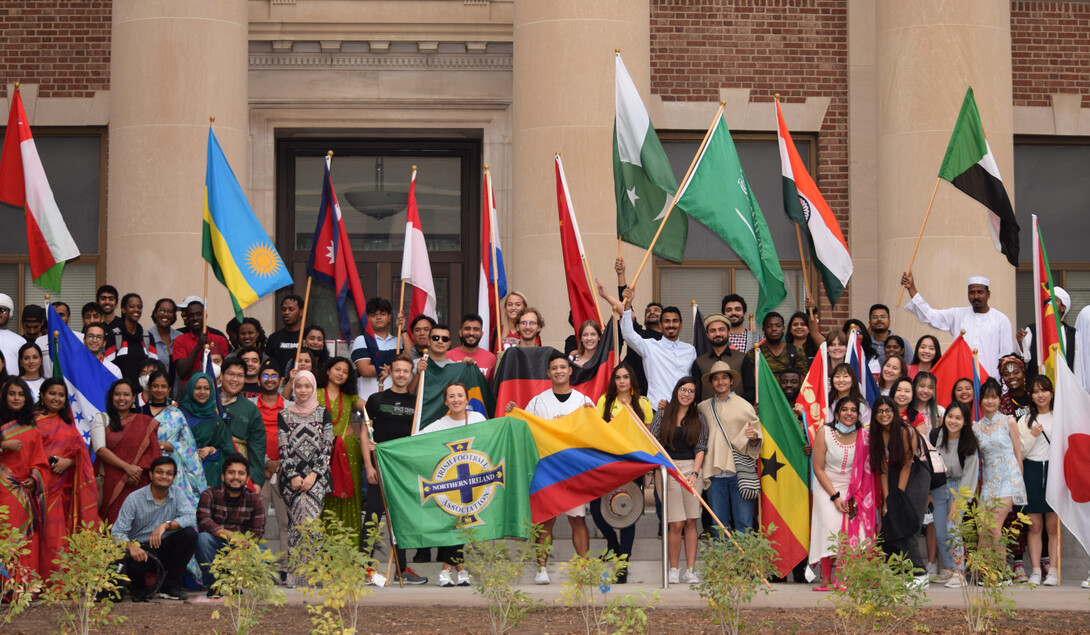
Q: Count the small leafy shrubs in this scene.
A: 9